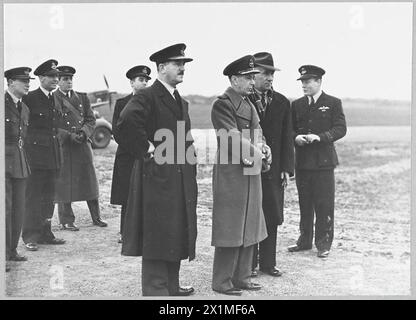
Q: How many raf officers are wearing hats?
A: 7